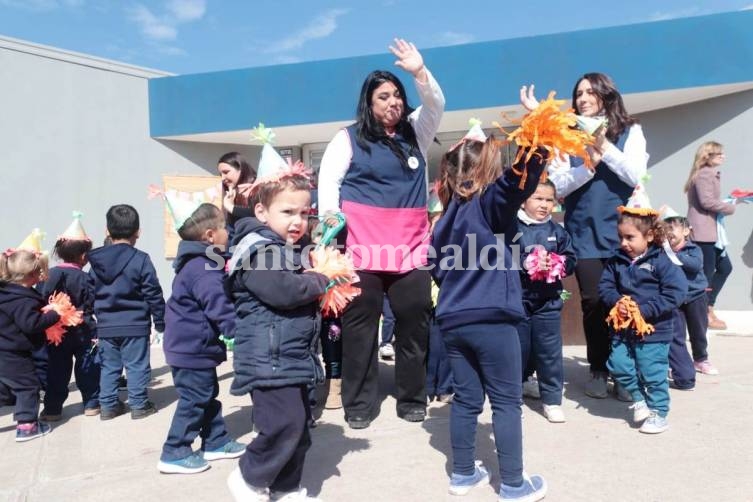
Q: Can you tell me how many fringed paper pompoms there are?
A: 5